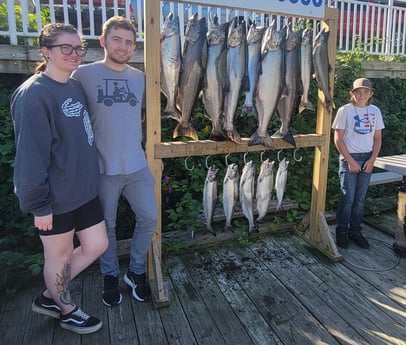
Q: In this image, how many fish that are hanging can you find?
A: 14